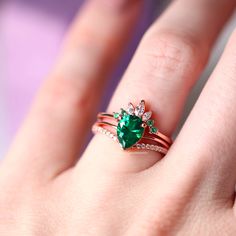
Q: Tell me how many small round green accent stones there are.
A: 4